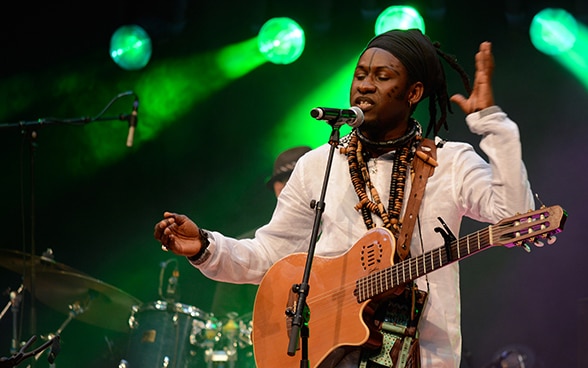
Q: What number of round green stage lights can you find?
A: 4